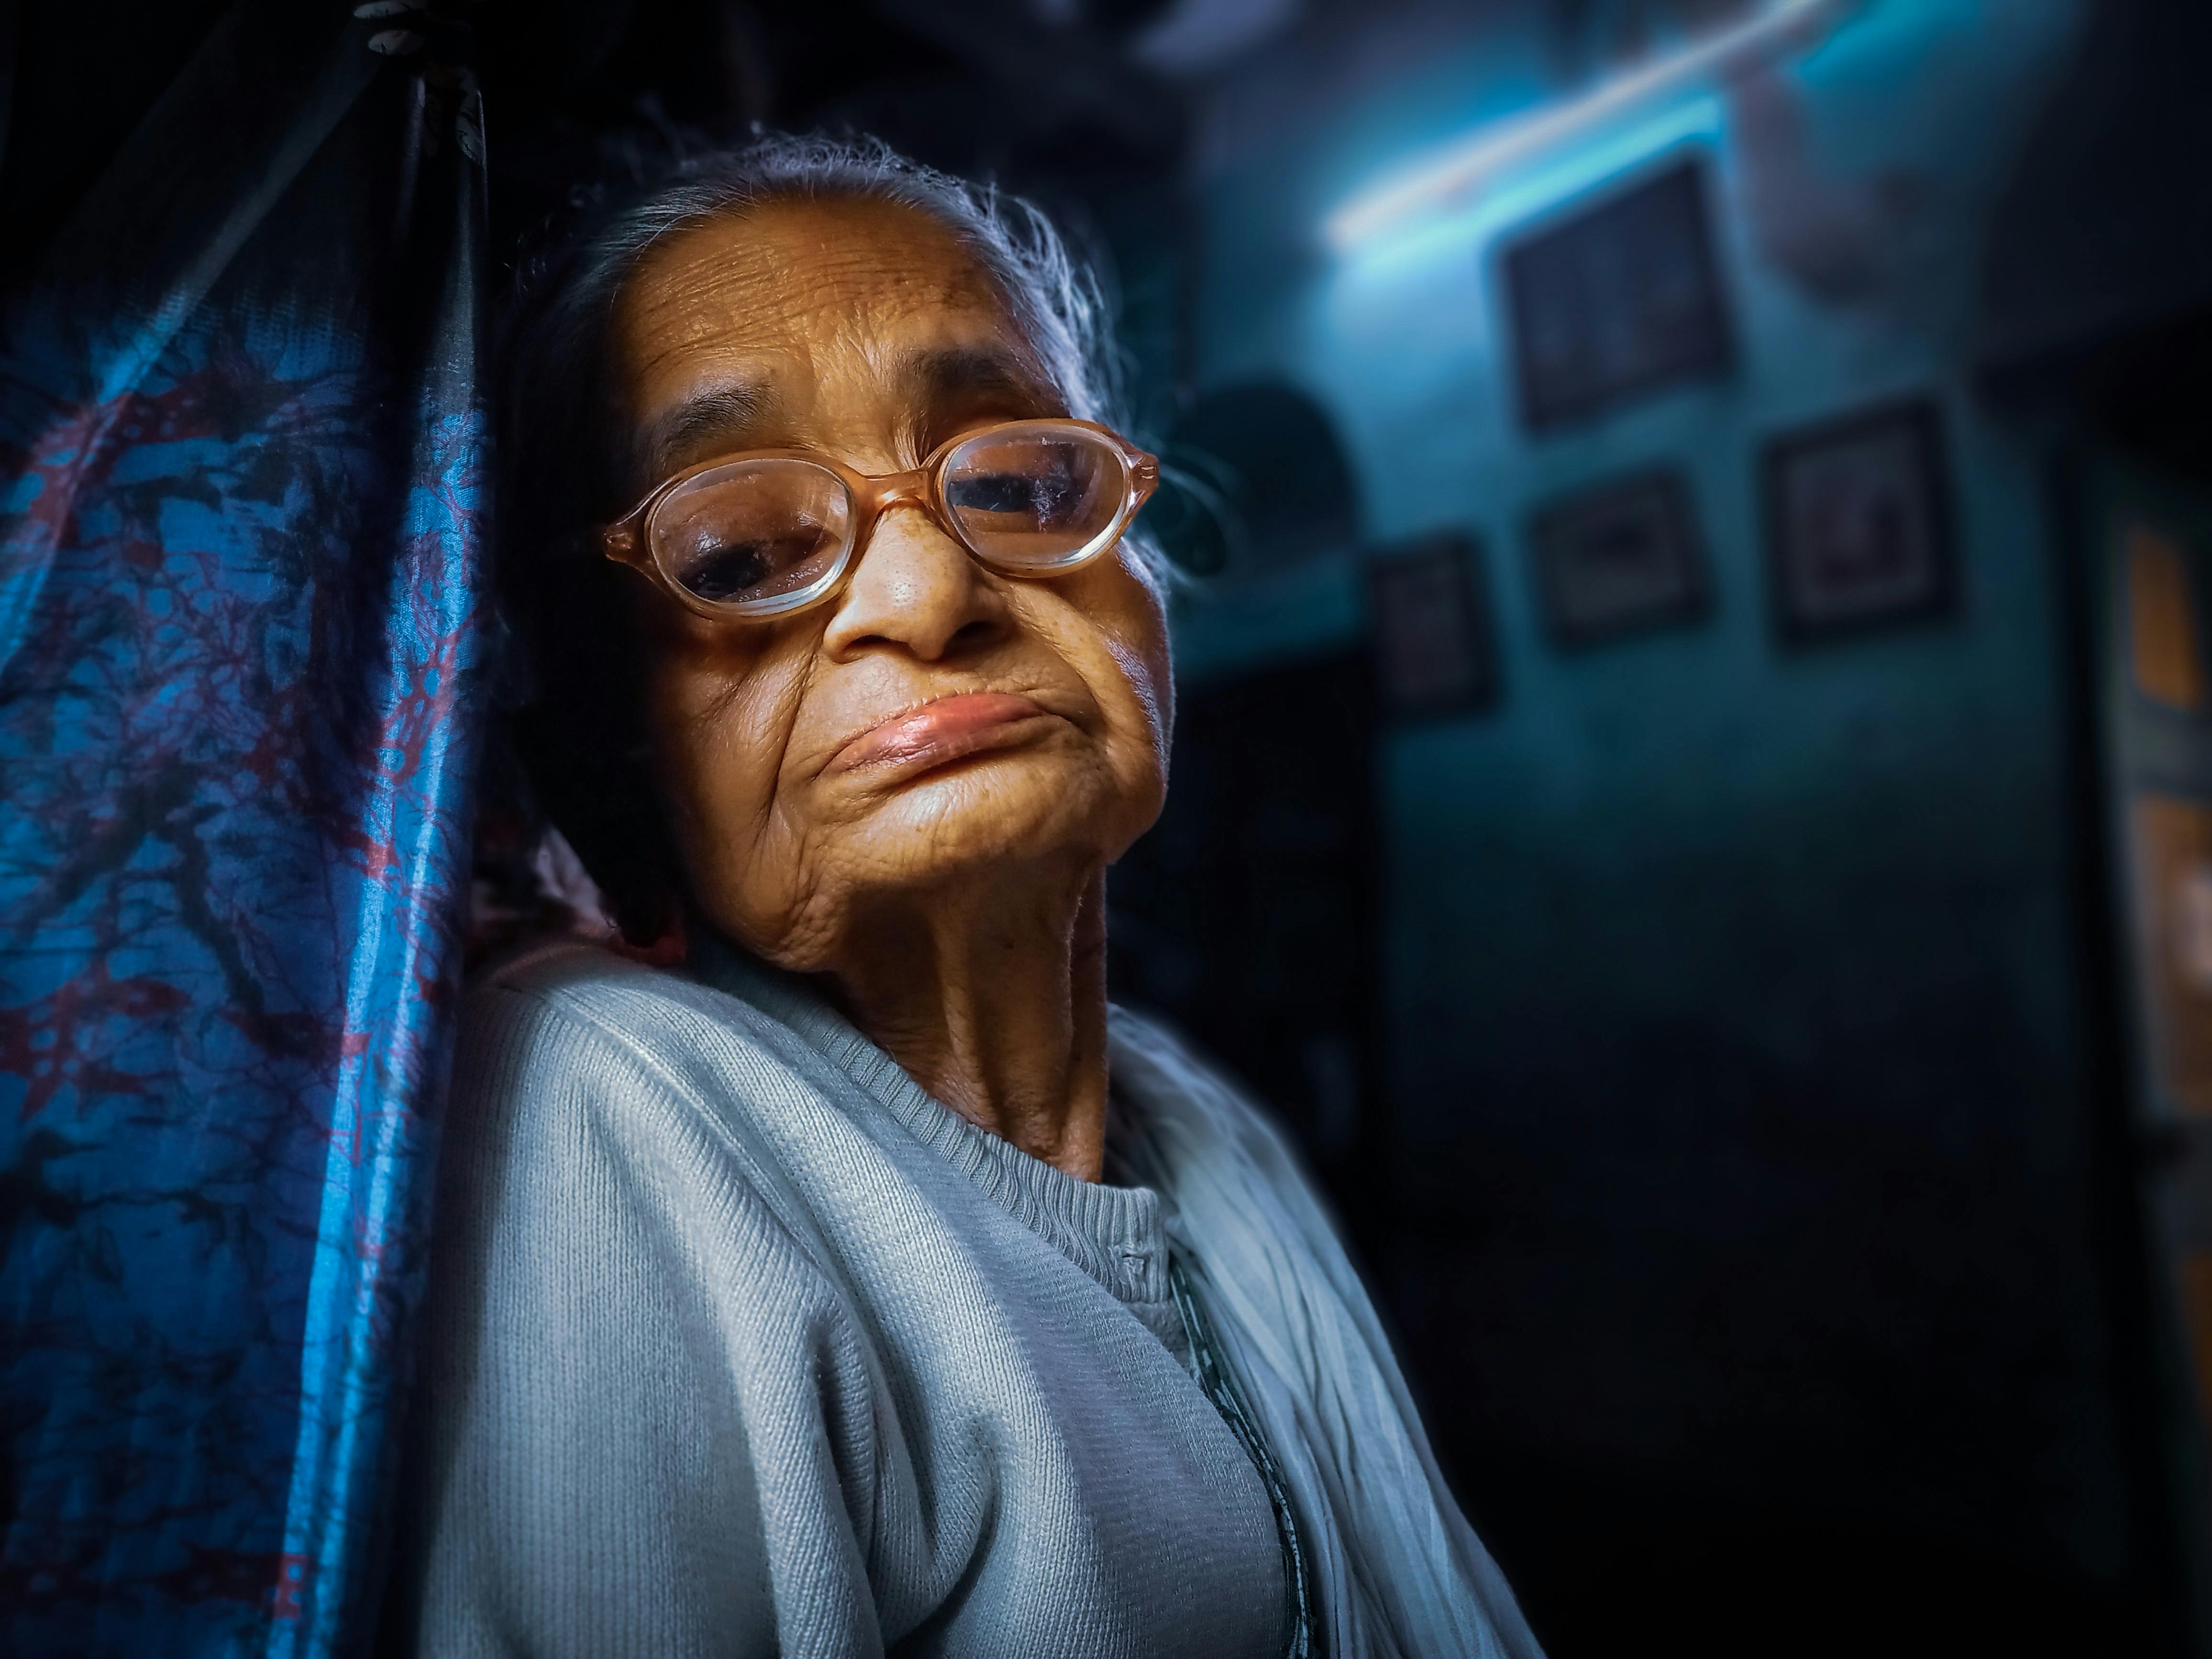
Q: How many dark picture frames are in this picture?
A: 4